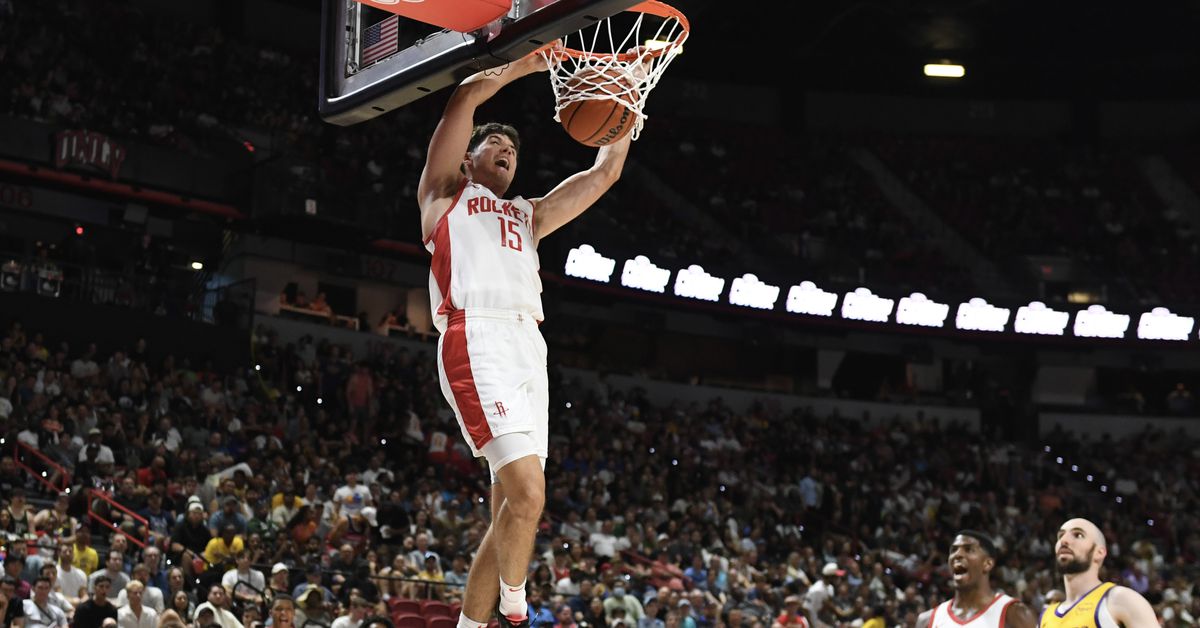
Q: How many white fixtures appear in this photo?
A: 11